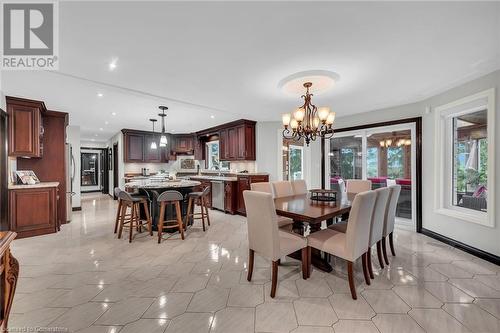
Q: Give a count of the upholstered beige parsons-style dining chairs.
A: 8